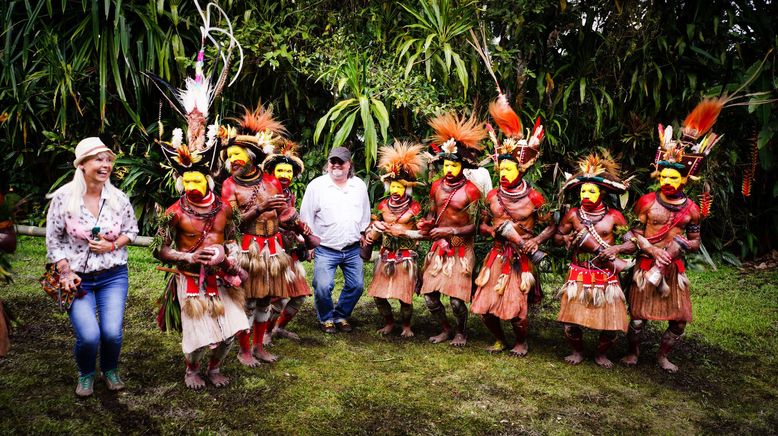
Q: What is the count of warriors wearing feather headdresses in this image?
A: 8